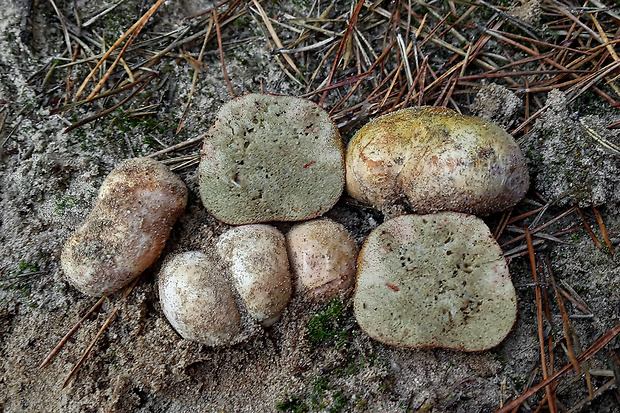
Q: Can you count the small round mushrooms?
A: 3